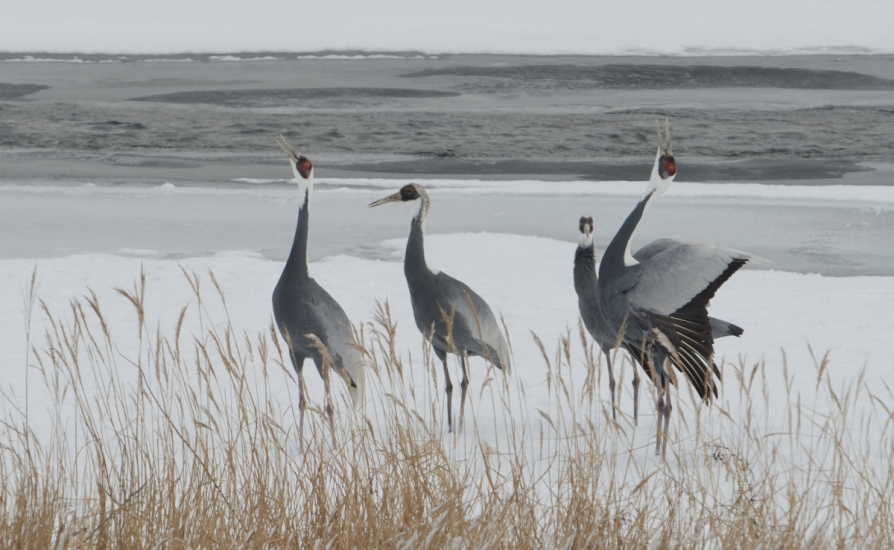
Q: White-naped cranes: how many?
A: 4